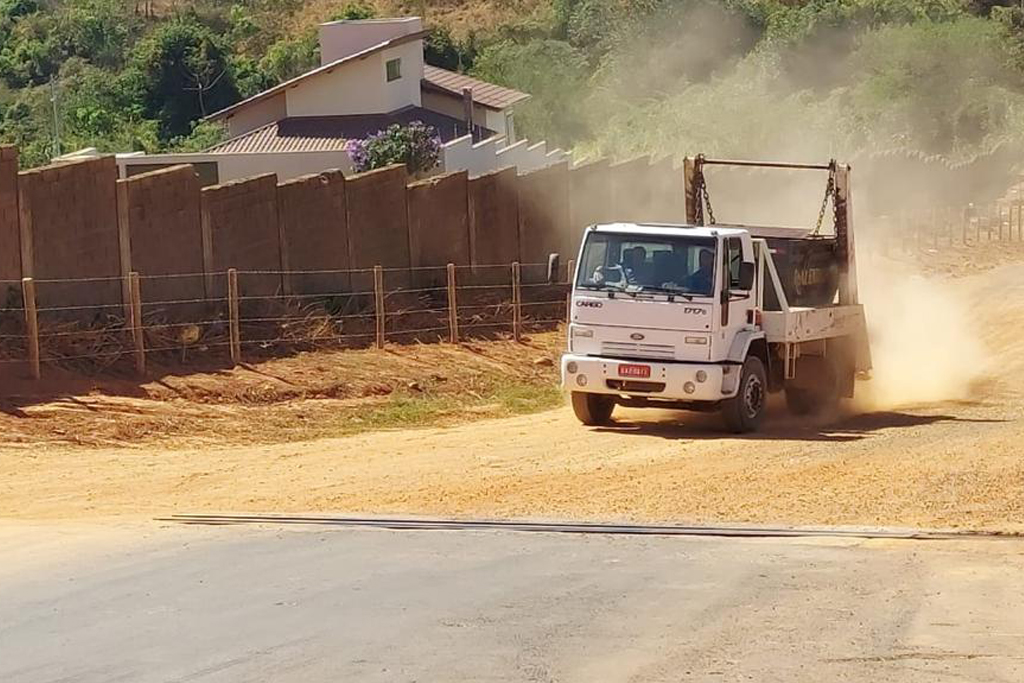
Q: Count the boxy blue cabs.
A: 0